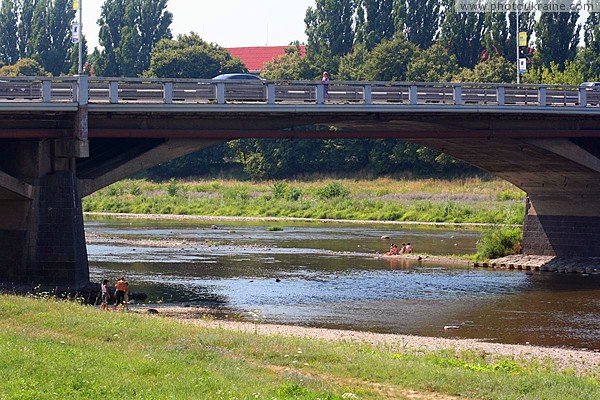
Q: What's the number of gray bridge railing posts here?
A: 13